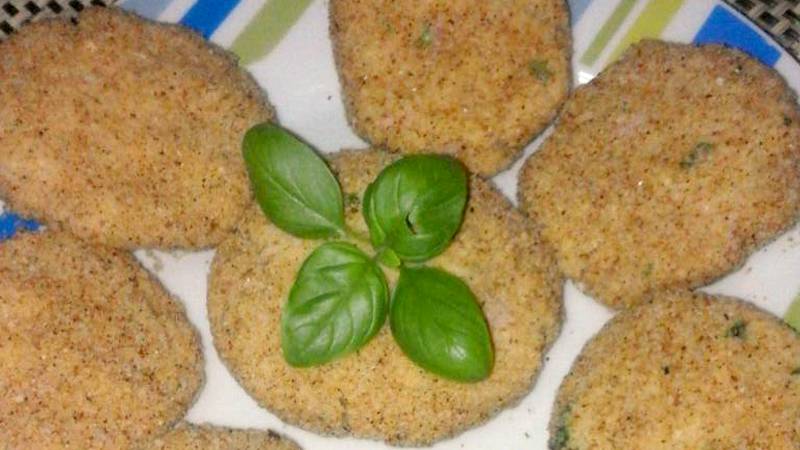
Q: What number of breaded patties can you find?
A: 7